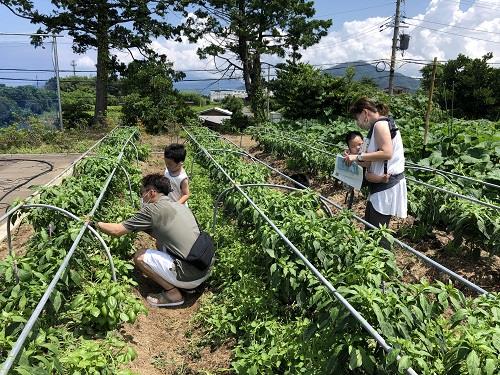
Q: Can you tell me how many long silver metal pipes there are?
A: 6